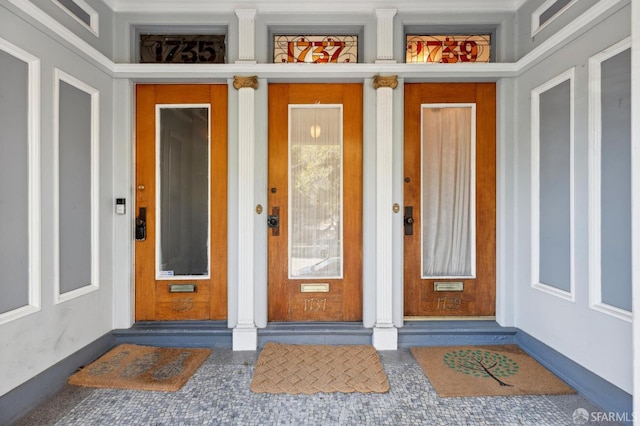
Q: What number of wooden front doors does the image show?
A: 3